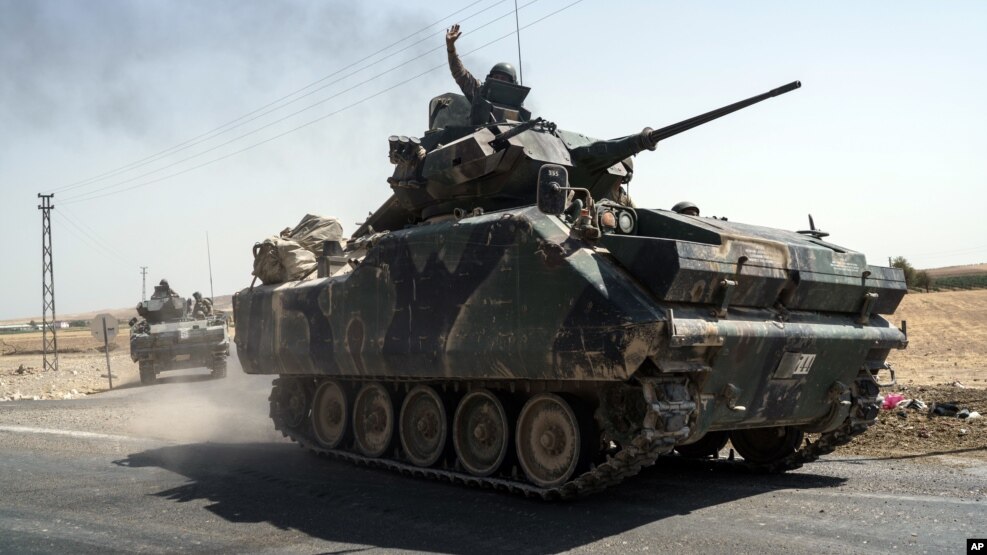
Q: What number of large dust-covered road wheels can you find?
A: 5